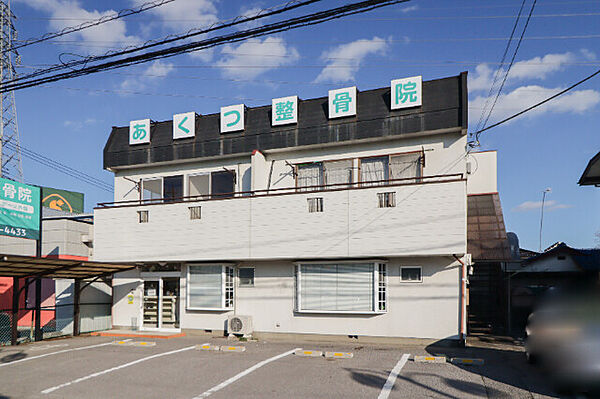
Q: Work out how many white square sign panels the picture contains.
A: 6